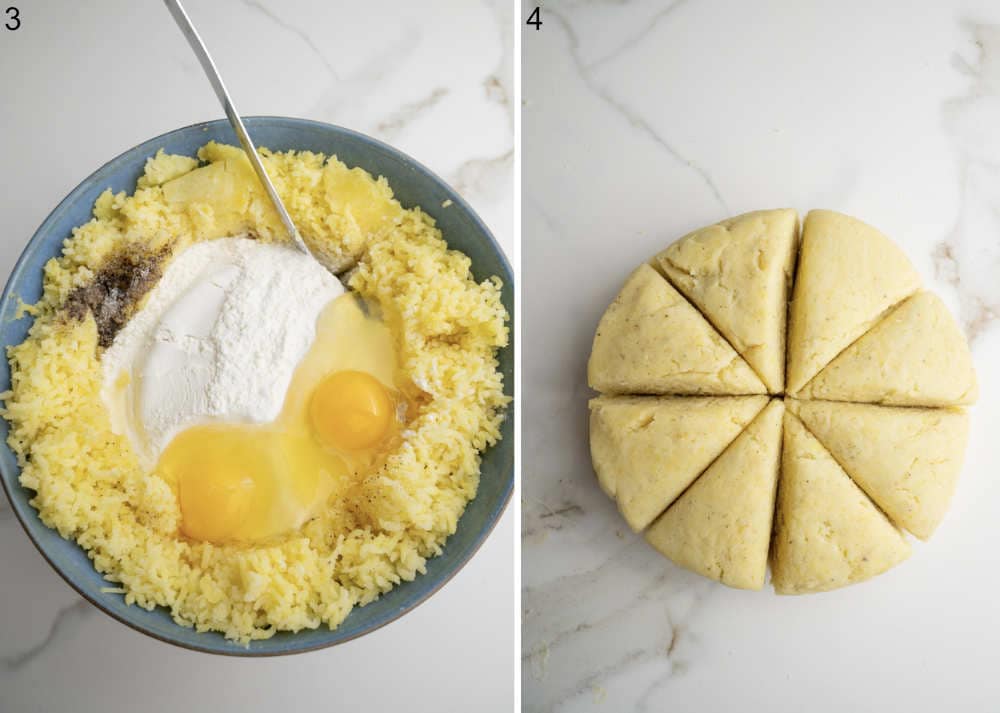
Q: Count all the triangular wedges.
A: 8